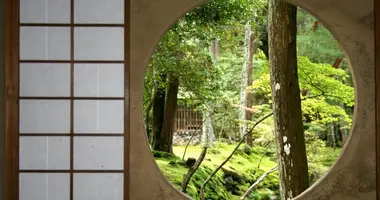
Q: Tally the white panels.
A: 12